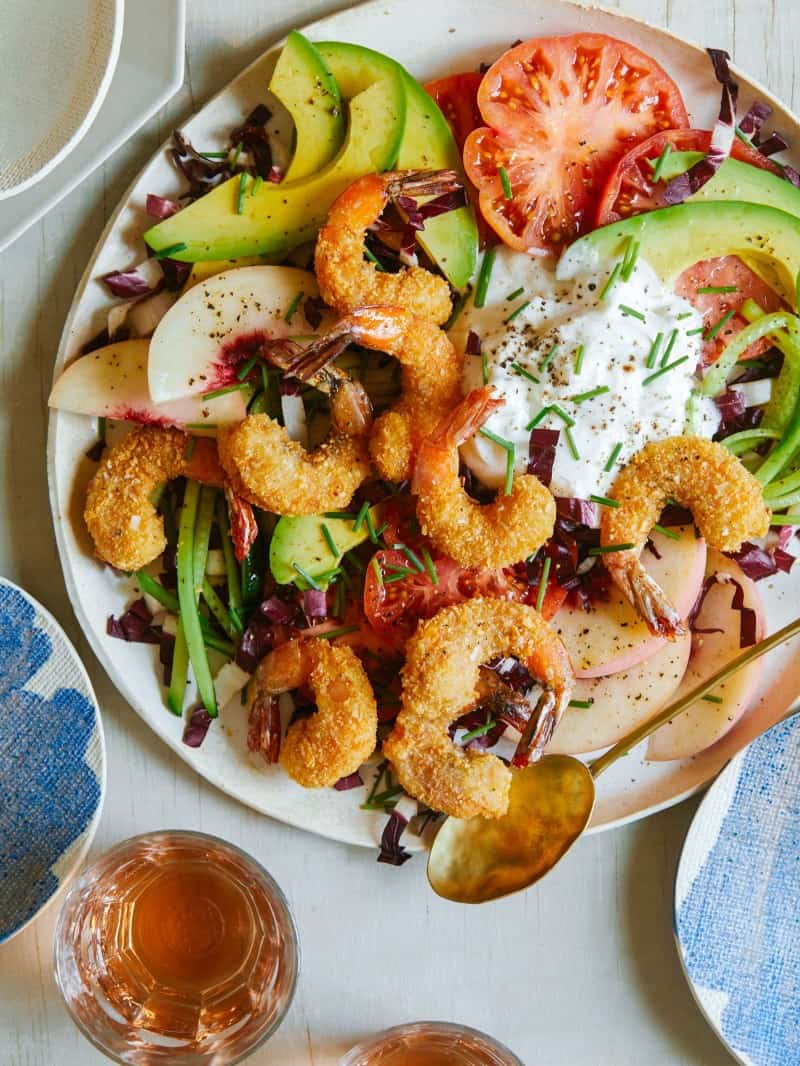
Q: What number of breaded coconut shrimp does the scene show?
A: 9